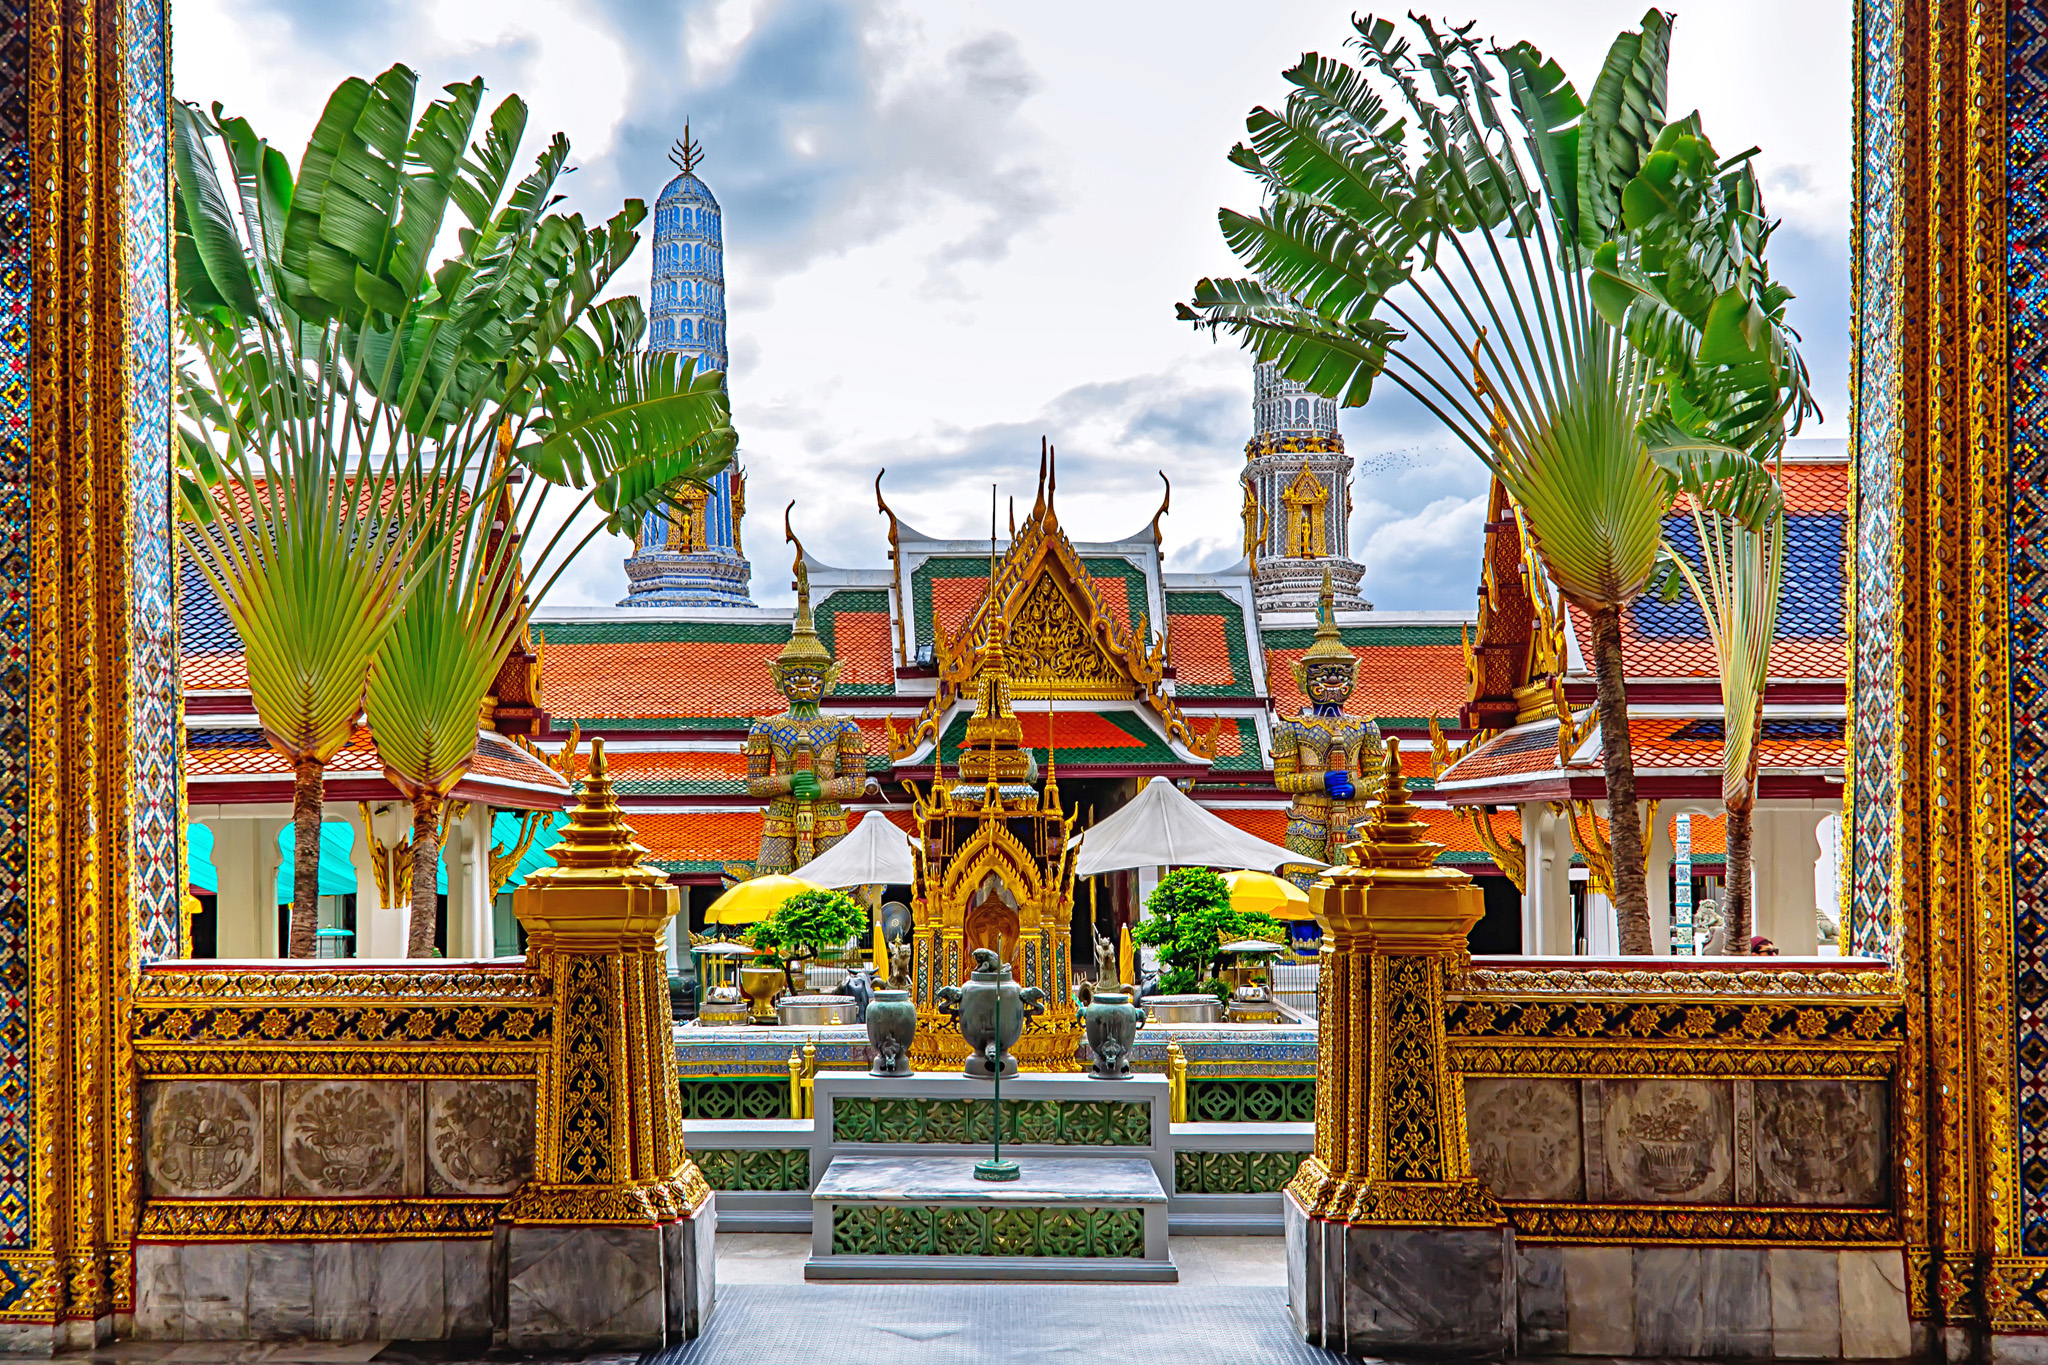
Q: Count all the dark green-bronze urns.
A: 3